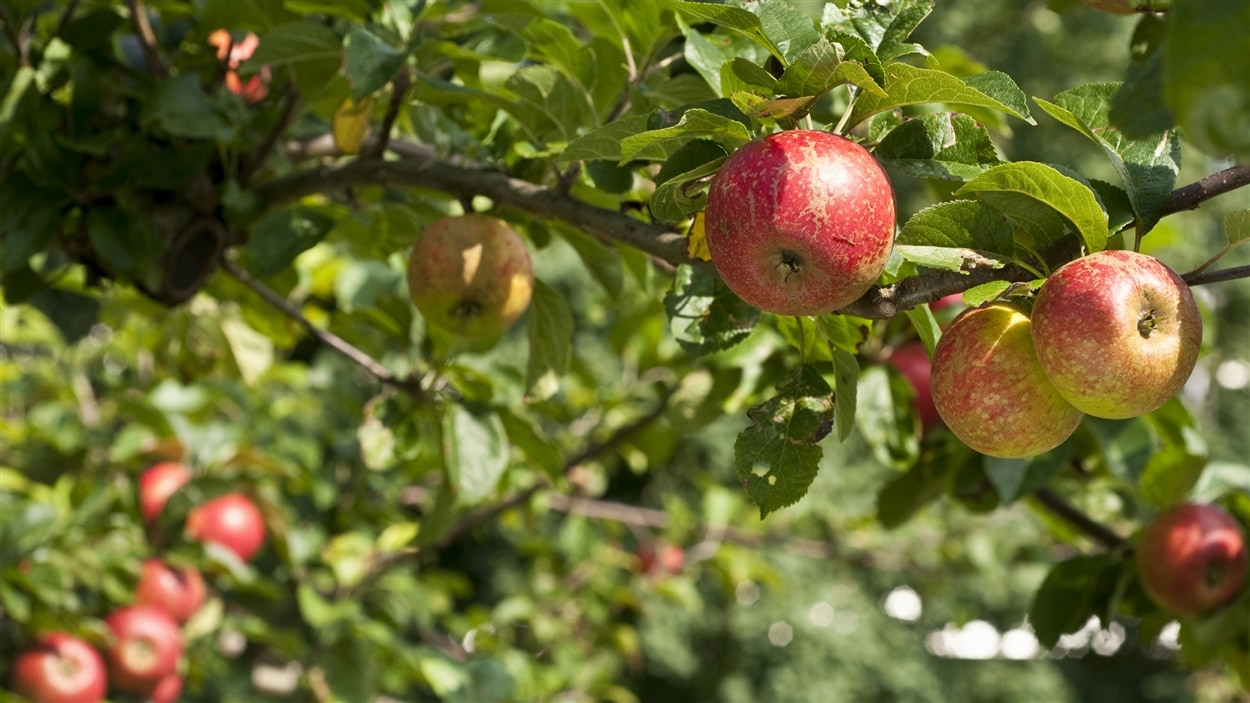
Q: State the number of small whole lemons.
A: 0